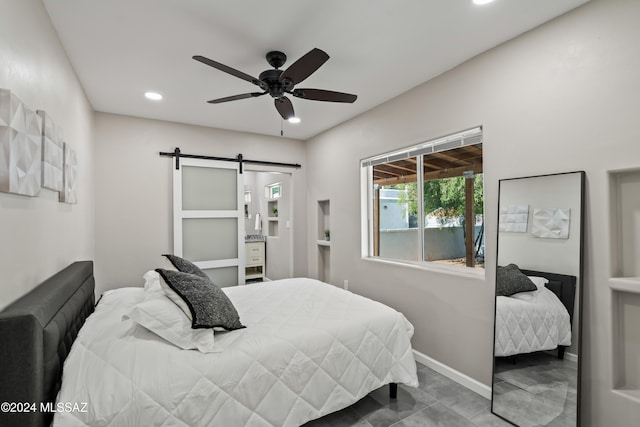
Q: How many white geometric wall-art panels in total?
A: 3